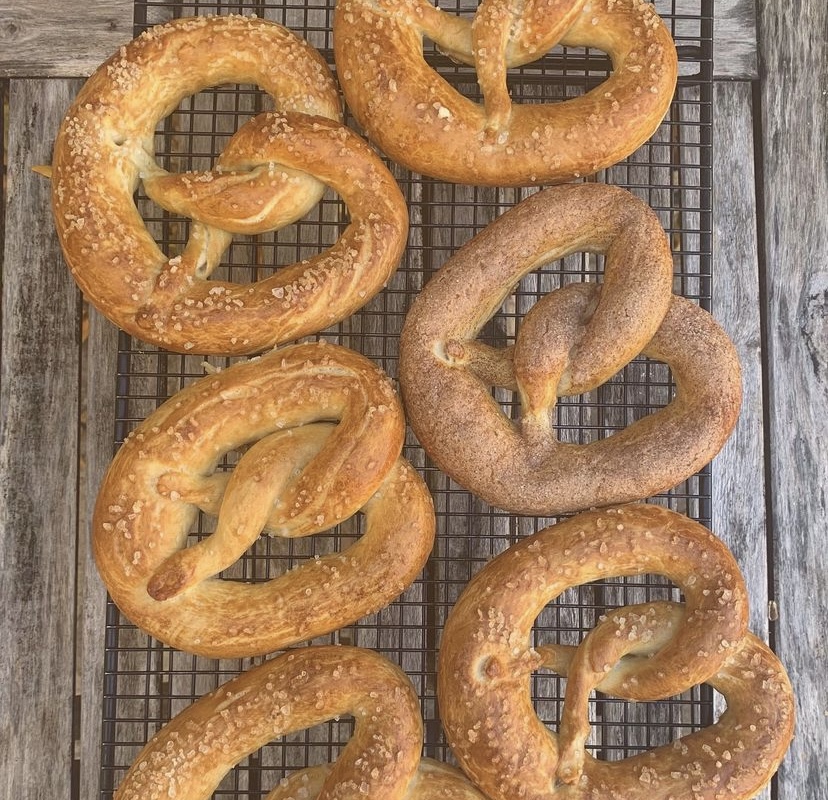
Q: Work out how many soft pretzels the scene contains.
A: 6